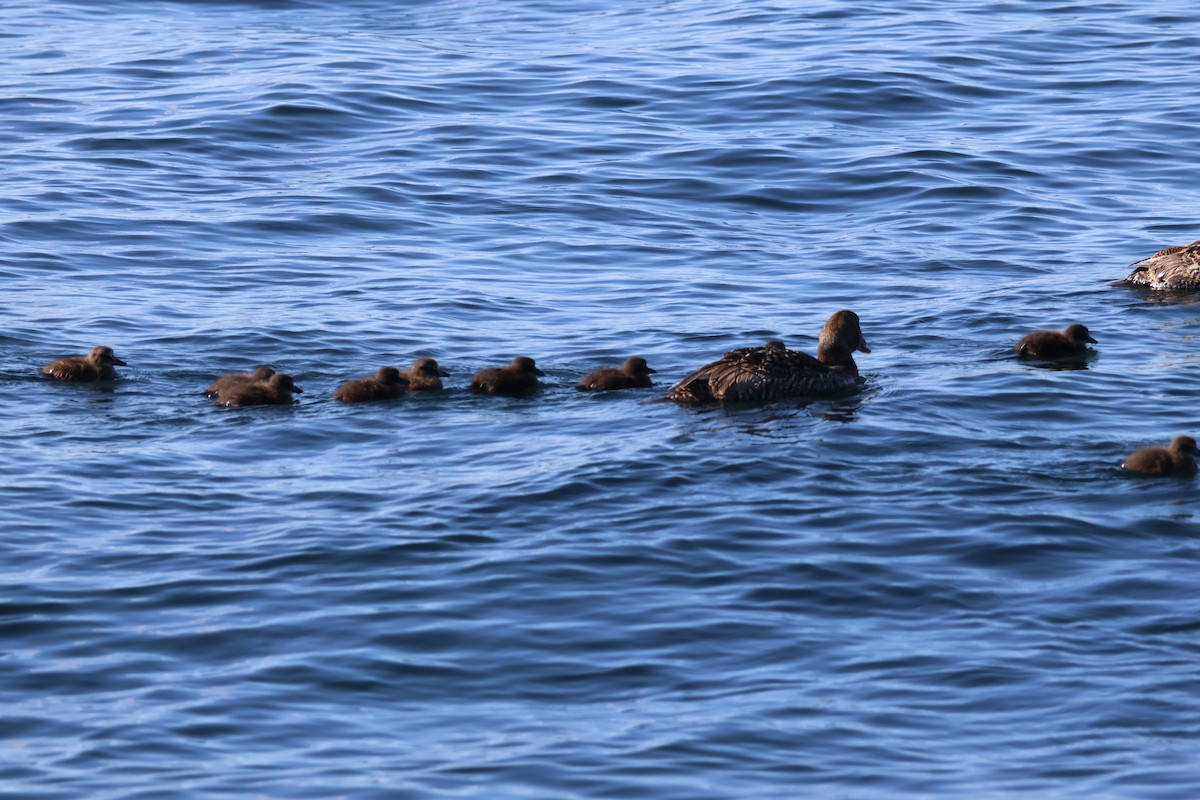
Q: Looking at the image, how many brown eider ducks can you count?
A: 11